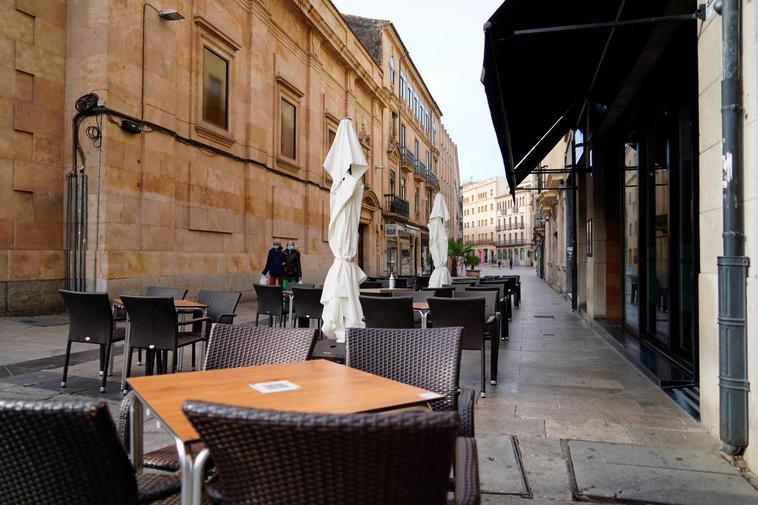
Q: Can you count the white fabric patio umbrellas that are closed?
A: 2